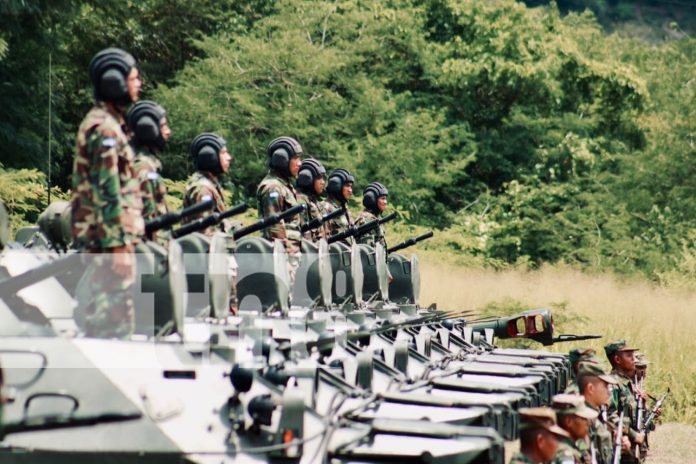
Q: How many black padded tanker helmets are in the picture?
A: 7